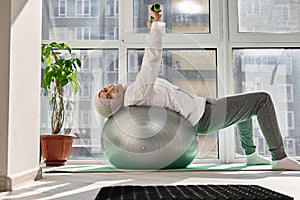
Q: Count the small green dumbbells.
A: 2